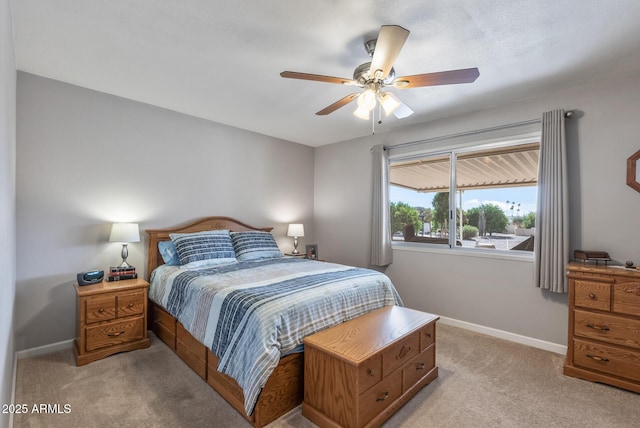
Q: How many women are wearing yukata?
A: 0